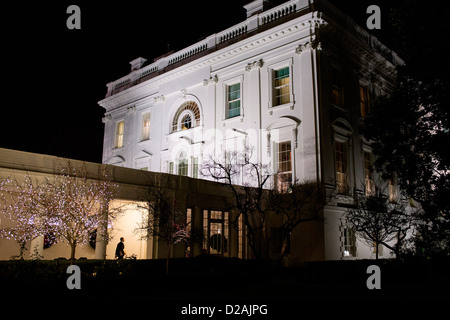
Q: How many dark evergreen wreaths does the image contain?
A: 3